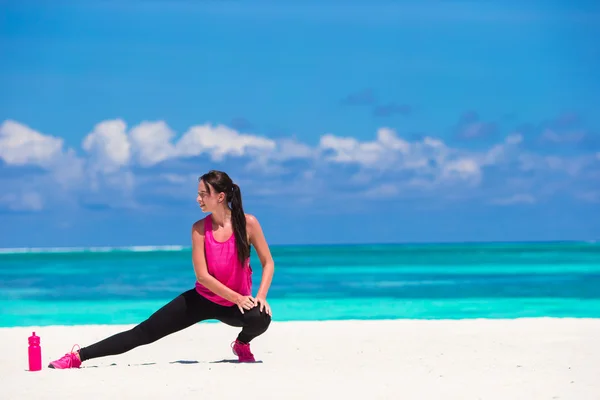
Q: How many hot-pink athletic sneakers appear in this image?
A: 2